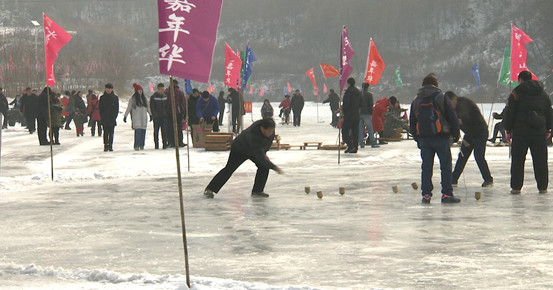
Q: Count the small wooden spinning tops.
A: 6